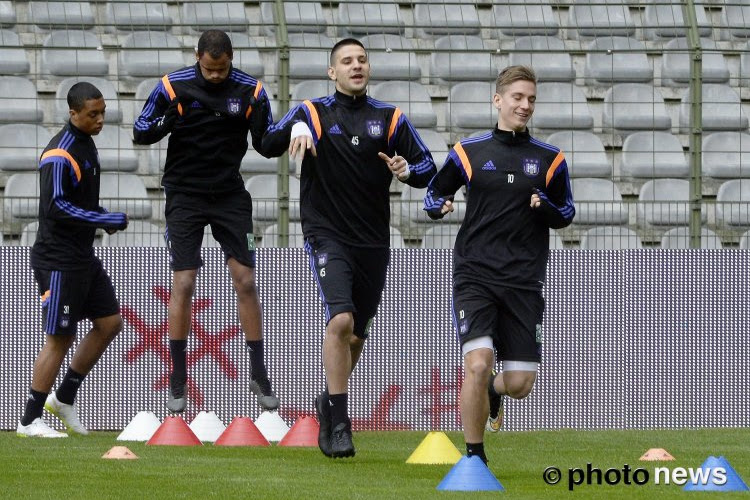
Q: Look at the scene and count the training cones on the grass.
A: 11